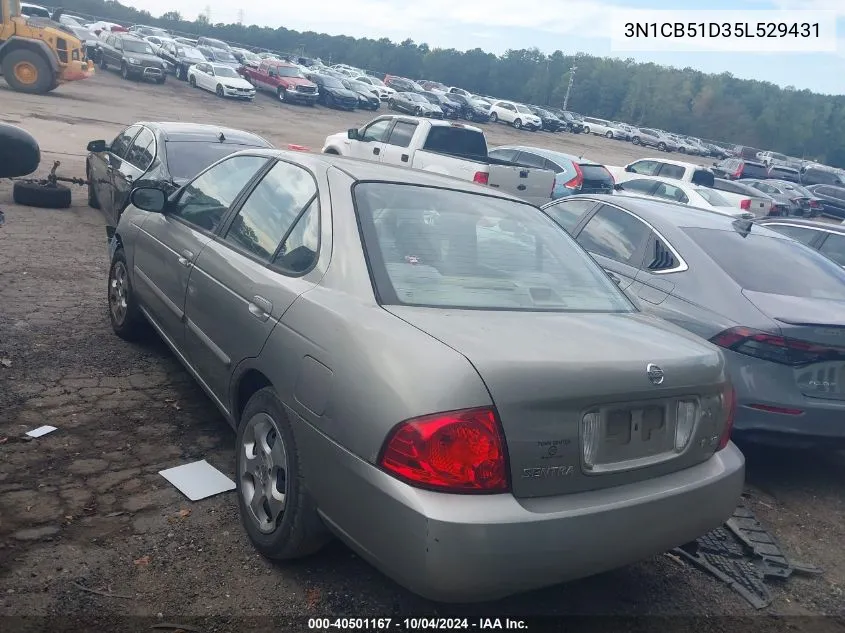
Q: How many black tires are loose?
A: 1